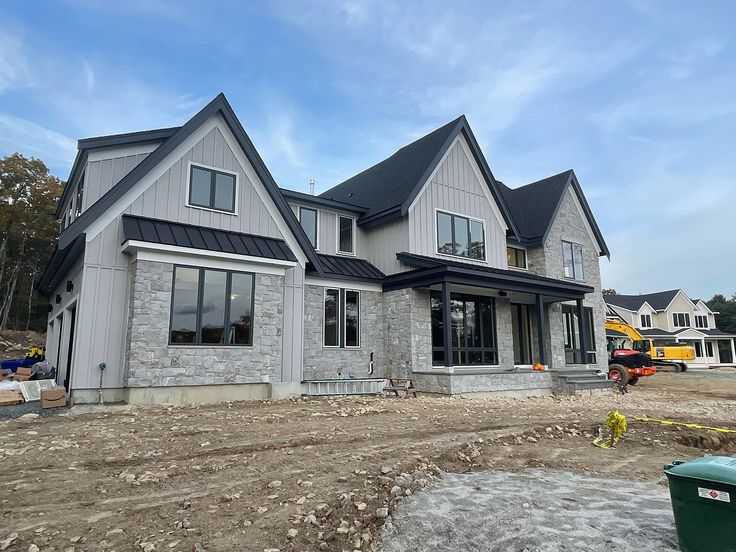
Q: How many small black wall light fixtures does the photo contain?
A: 3